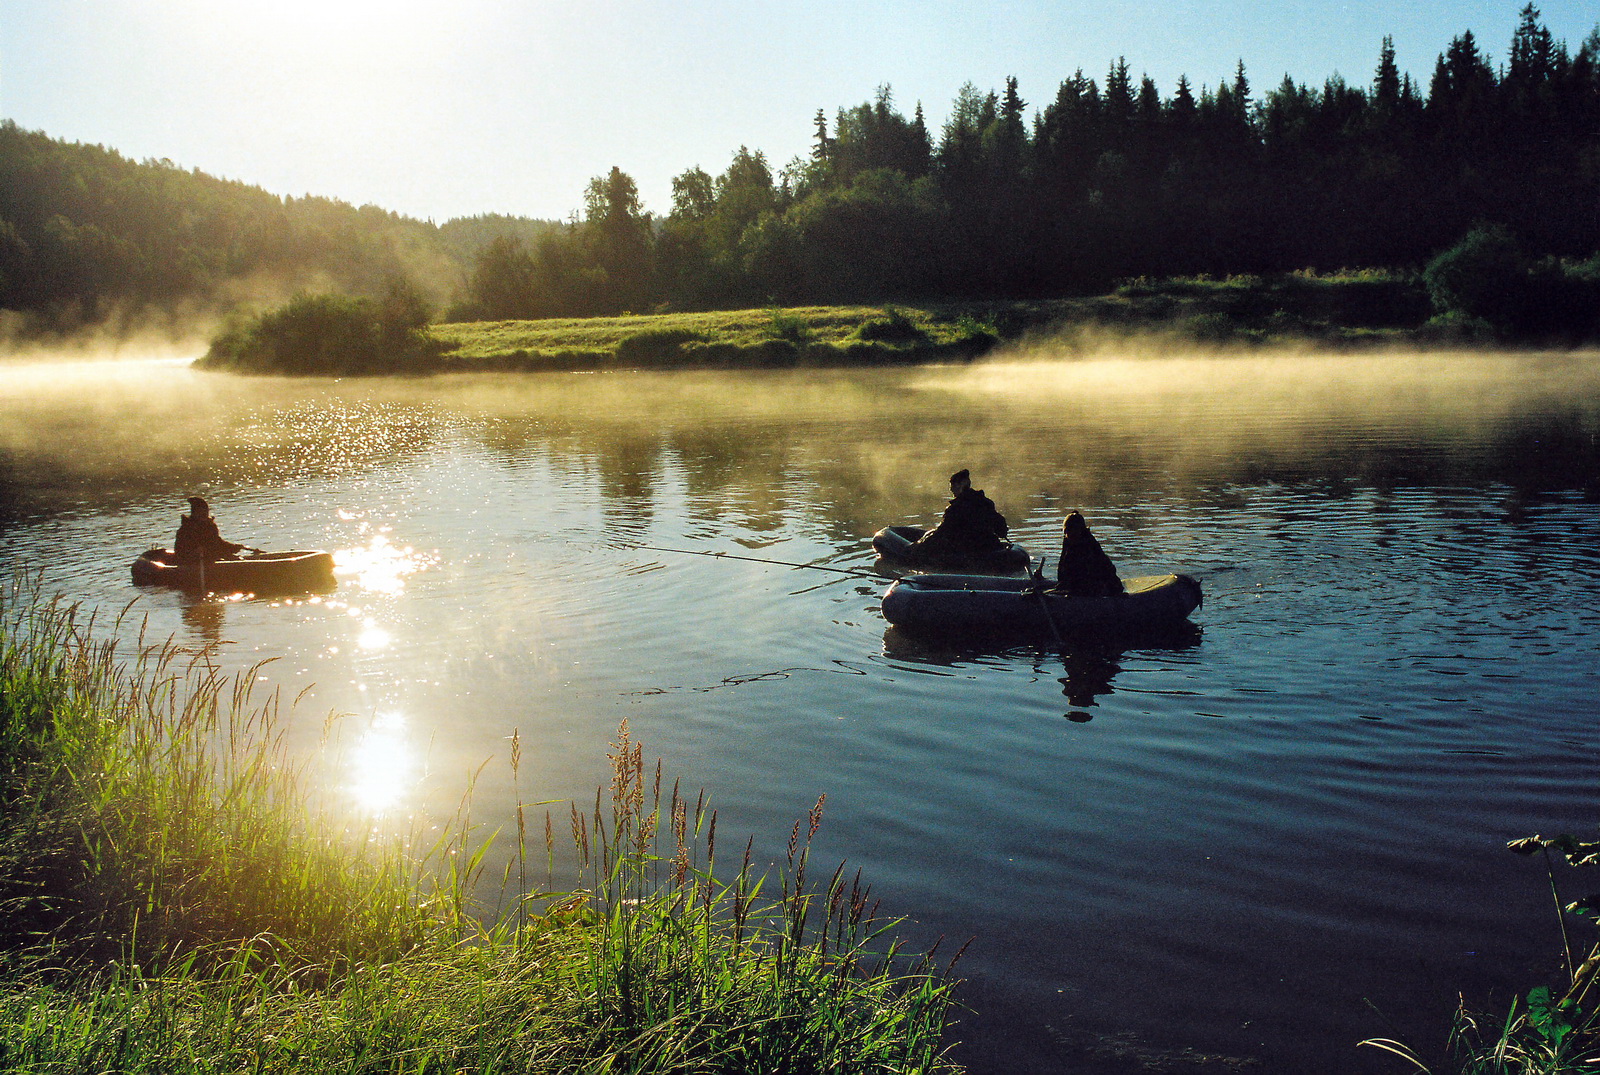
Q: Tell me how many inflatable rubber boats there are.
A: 3